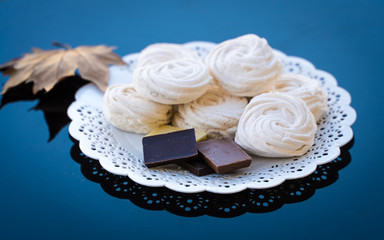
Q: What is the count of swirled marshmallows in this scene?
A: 7